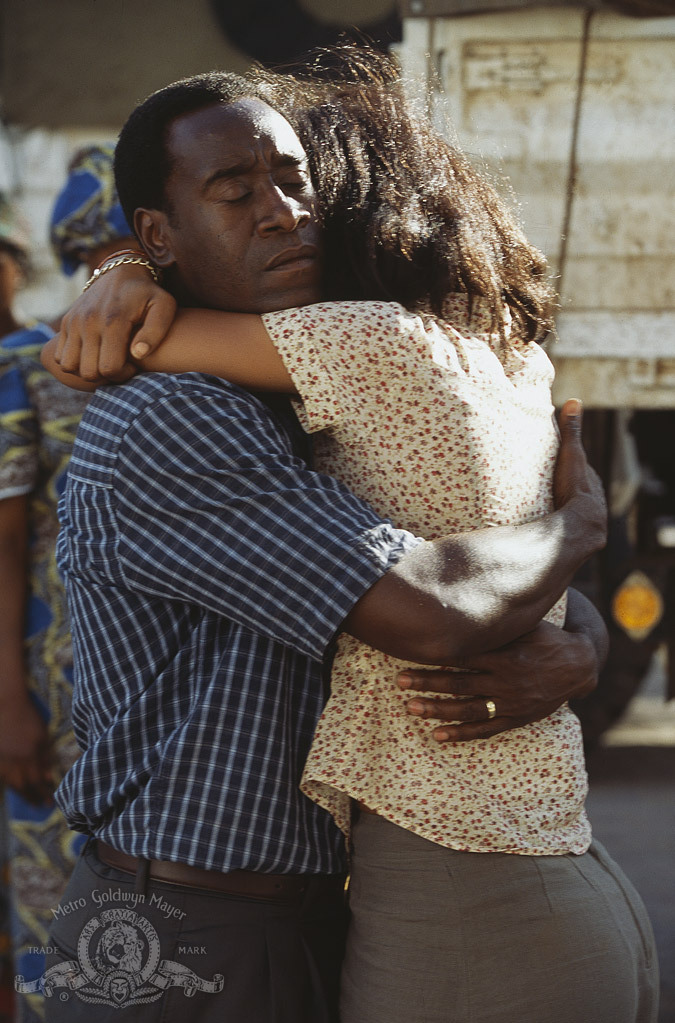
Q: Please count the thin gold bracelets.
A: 1